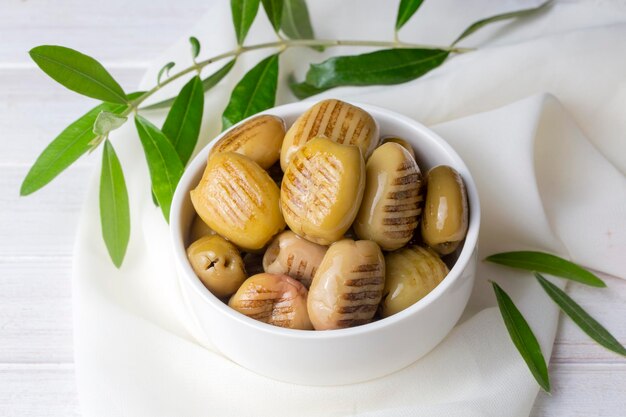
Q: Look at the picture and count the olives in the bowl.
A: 13